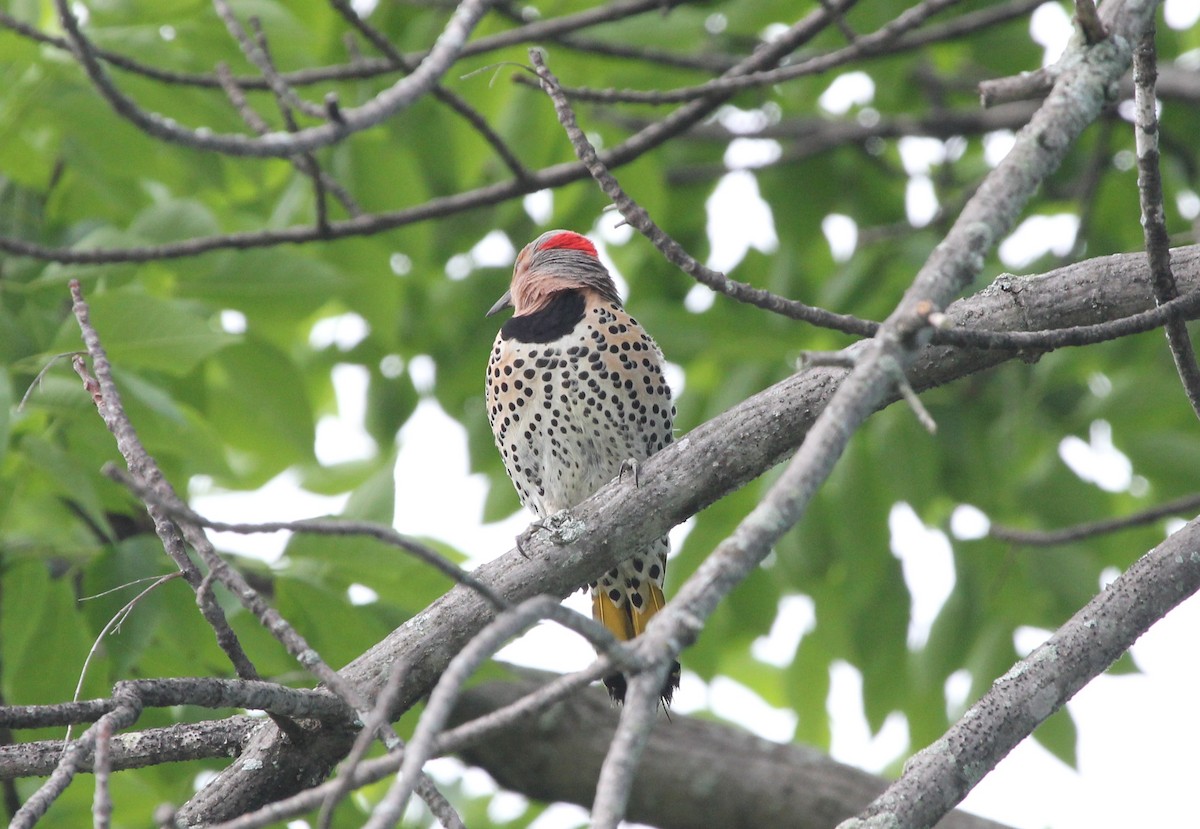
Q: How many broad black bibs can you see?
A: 1